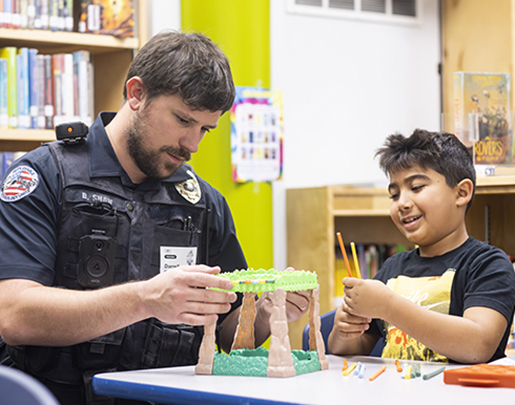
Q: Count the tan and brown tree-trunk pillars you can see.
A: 4